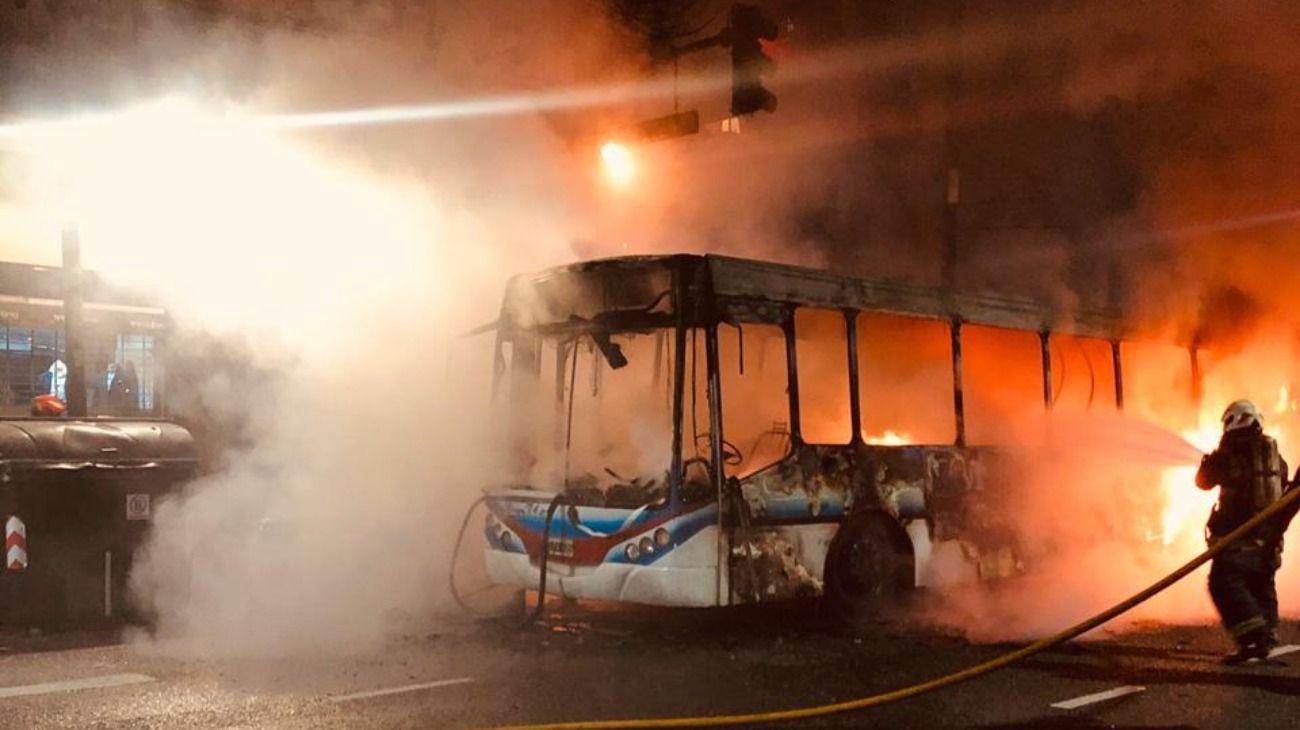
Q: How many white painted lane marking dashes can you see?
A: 4